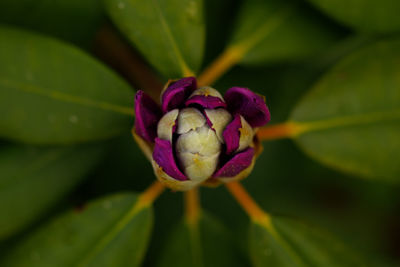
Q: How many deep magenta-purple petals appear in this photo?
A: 7